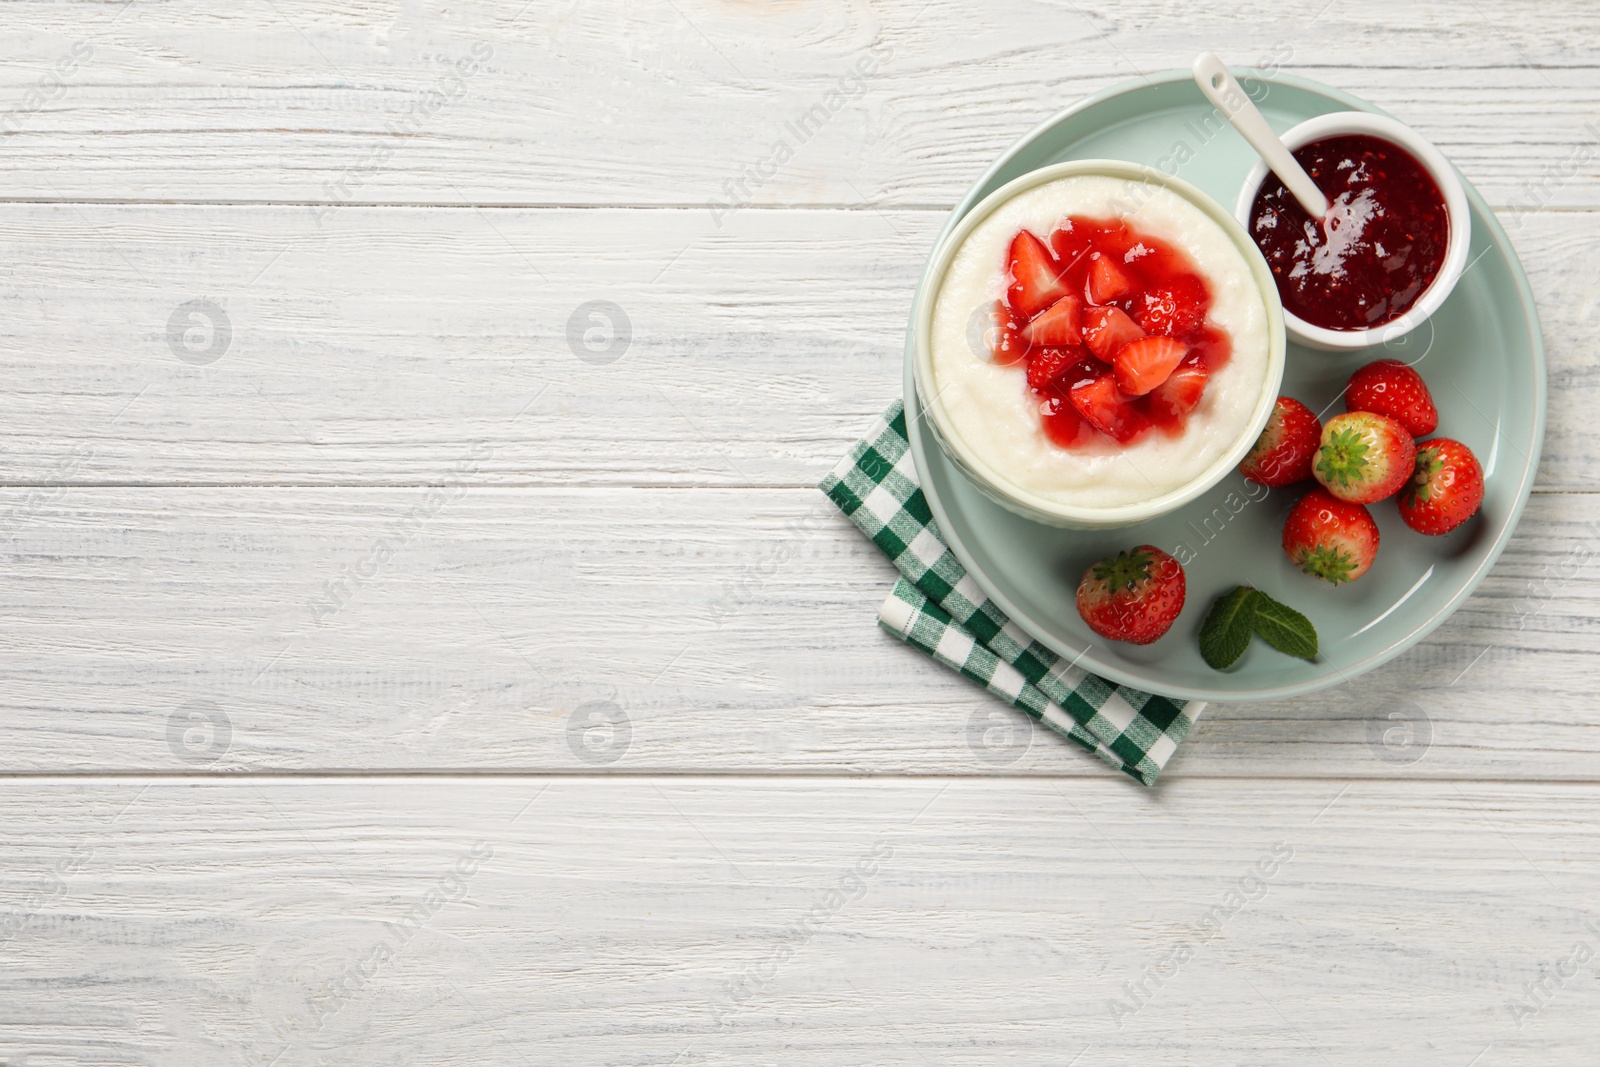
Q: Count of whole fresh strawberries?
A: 6